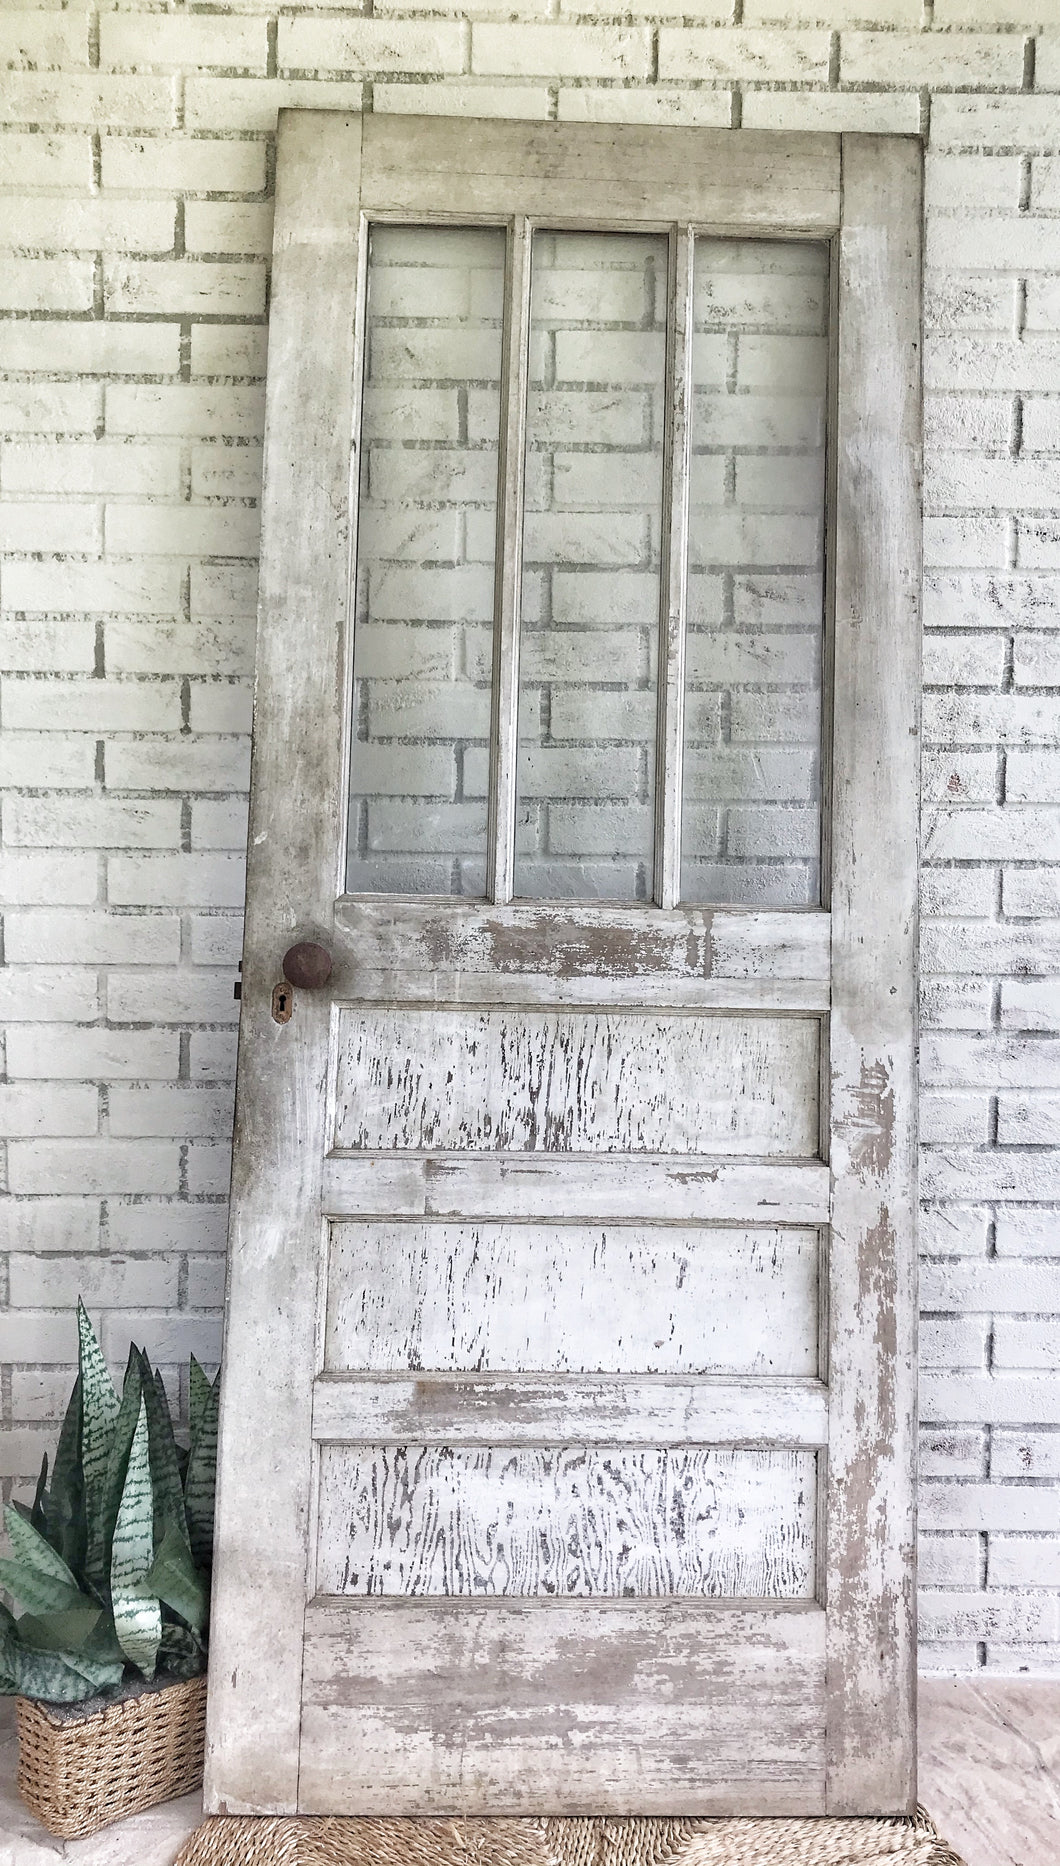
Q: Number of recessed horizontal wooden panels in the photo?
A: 3